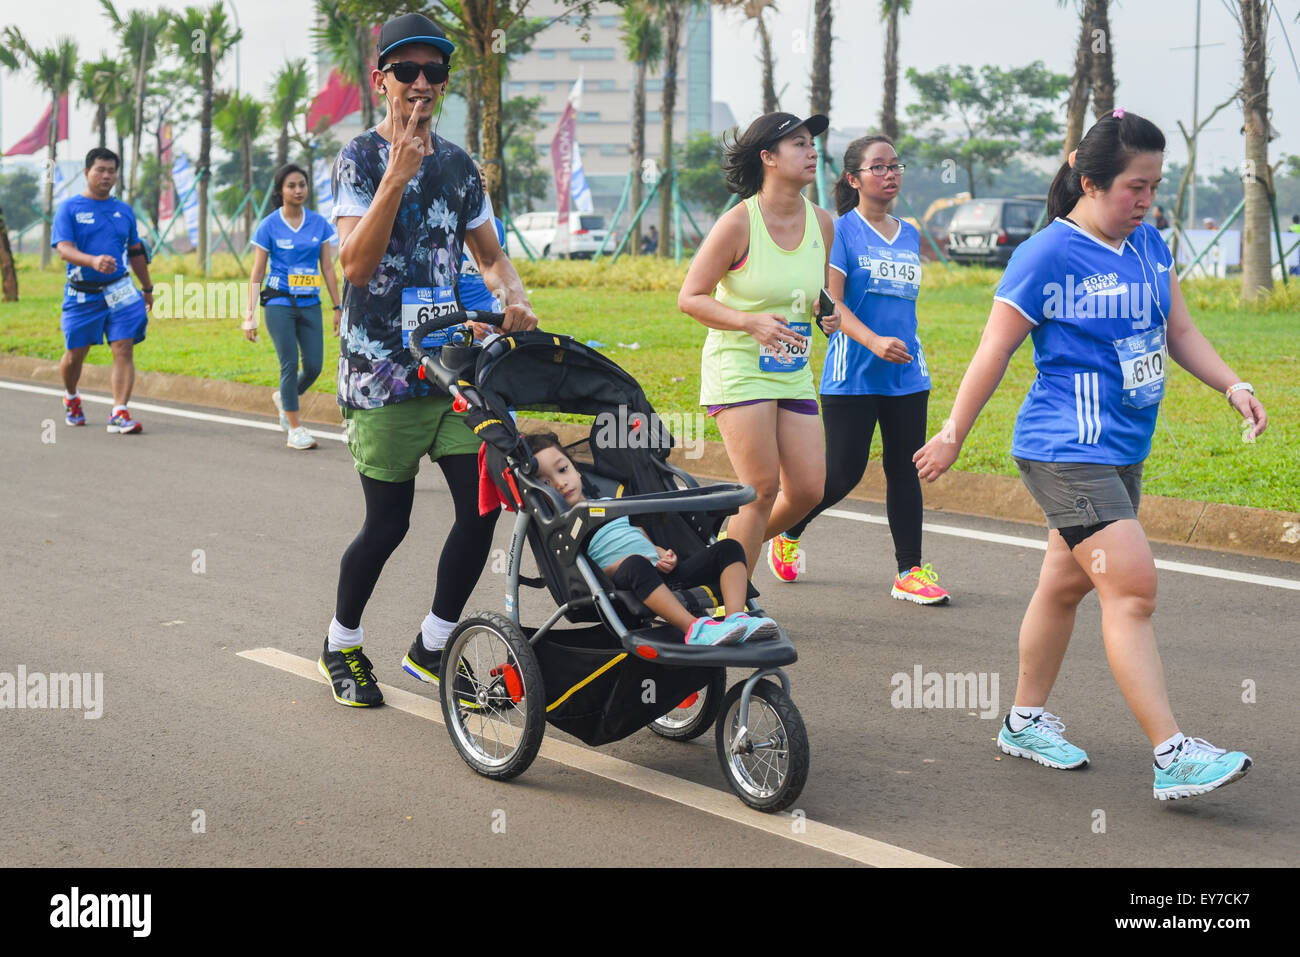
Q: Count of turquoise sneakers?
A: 4